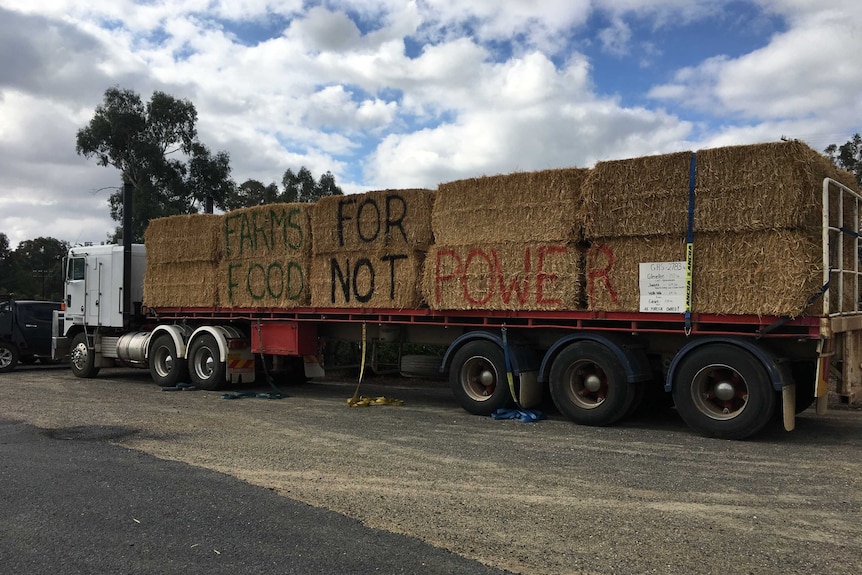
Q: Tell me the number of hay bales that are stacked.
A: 10